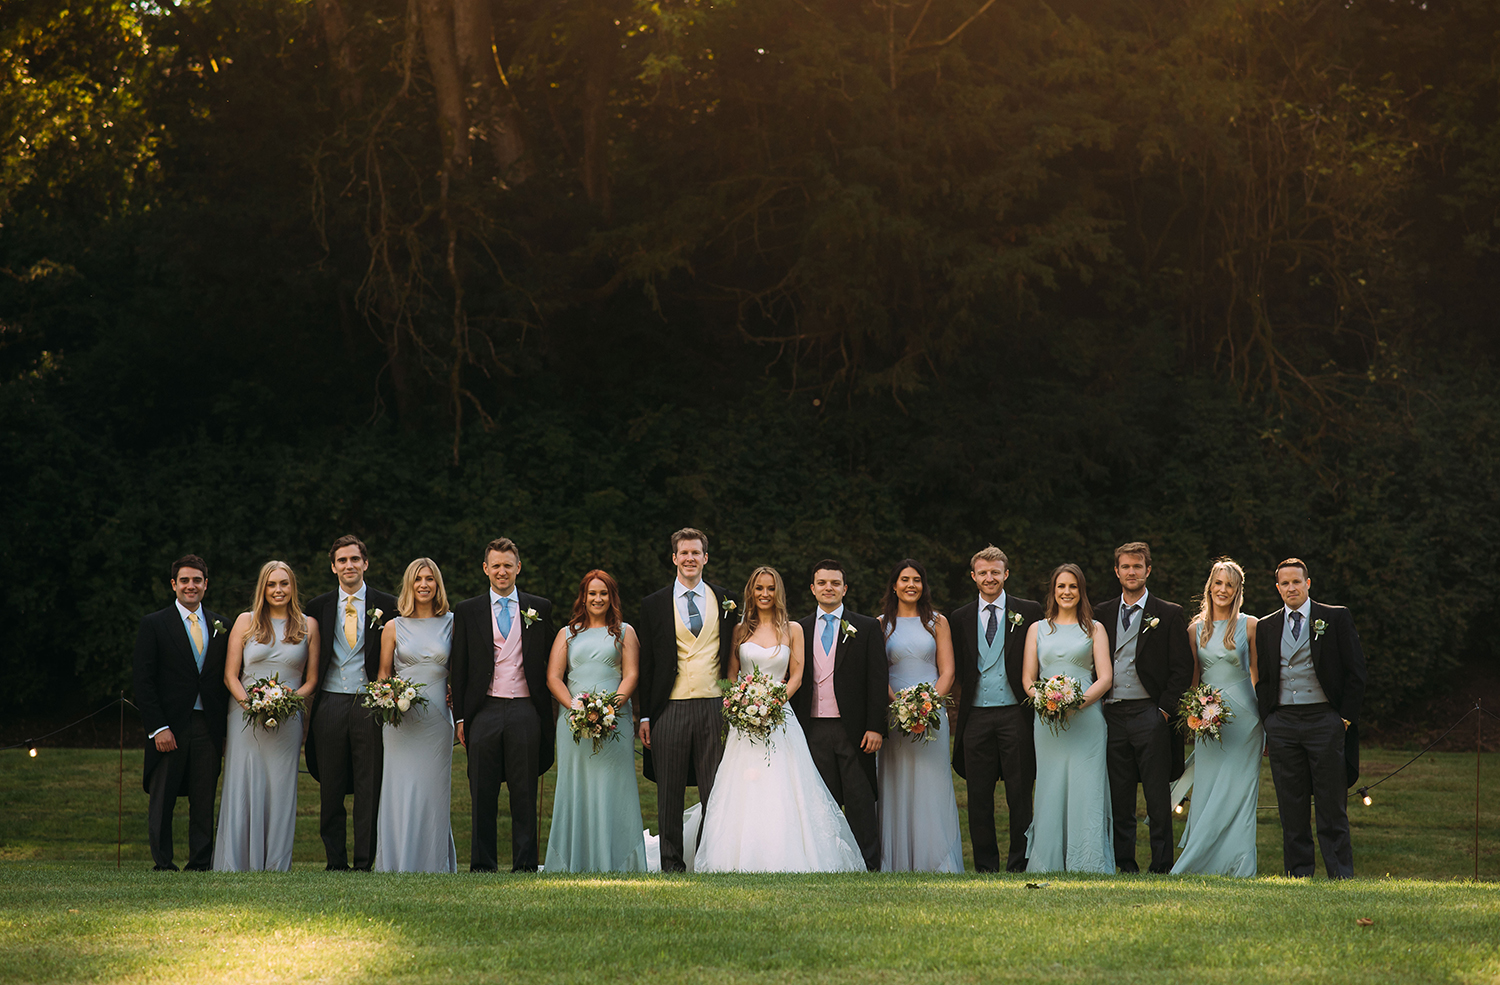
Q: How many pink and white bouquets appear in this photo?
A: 7